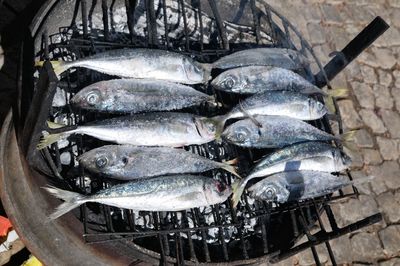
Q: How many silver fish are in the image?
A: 11